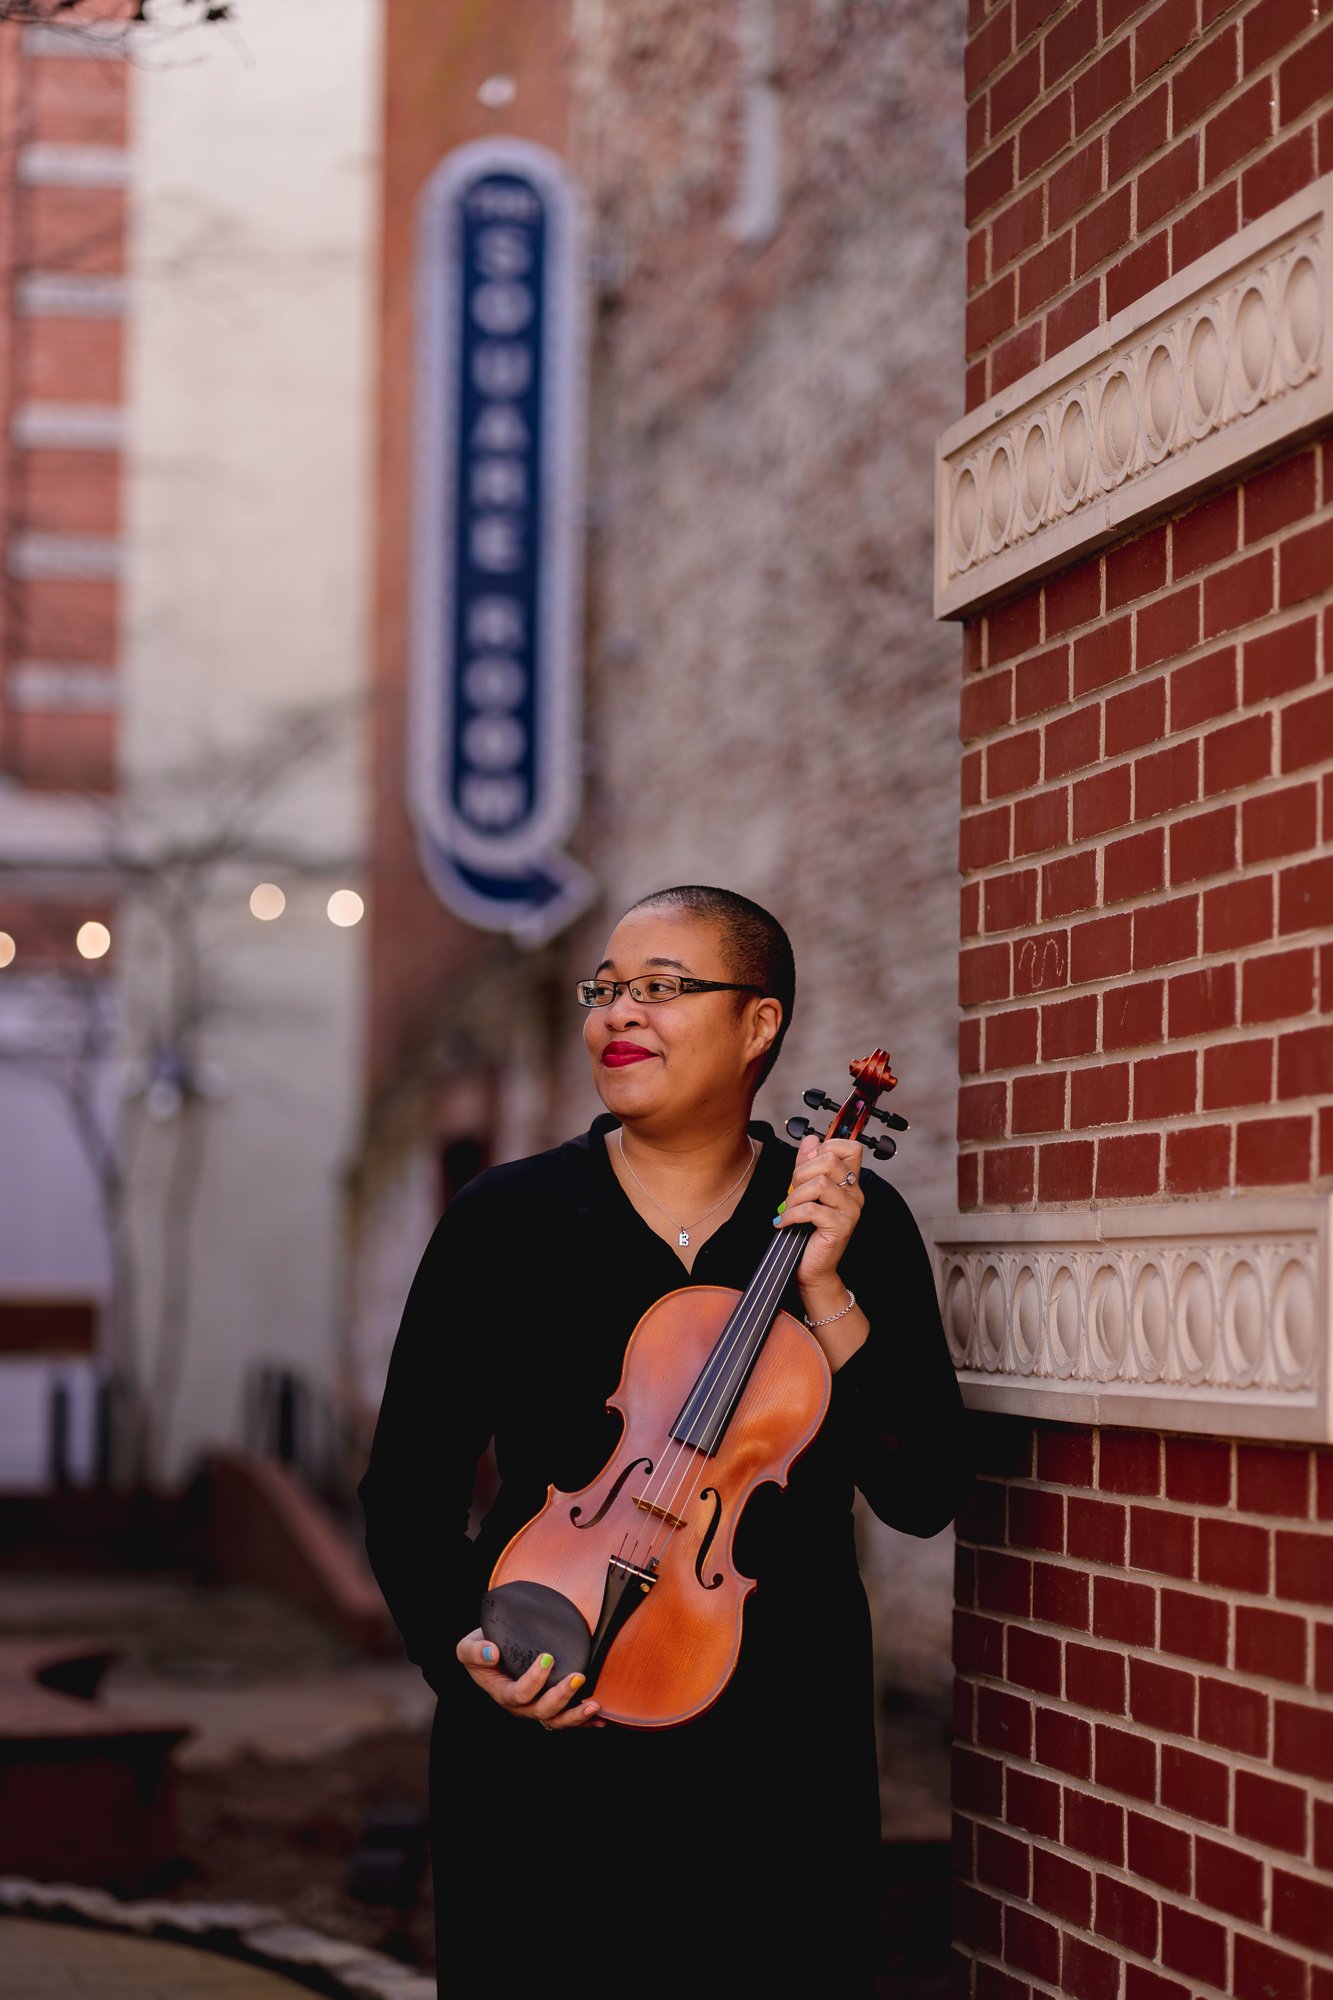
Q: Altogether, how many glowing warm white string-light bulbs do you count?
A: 4